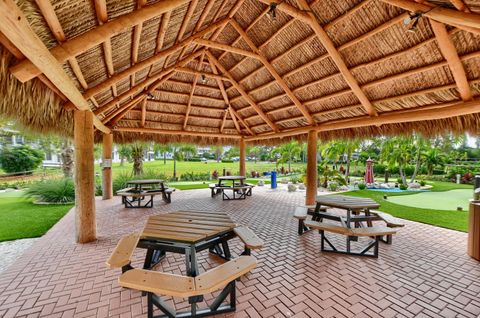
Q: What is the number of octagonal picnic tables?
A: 4